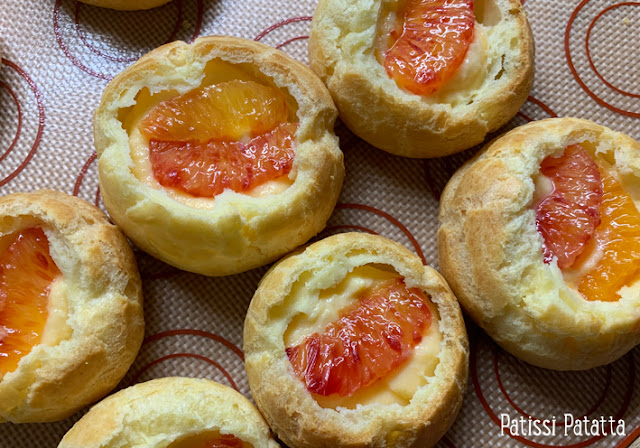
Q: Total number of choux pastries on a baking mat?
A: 7